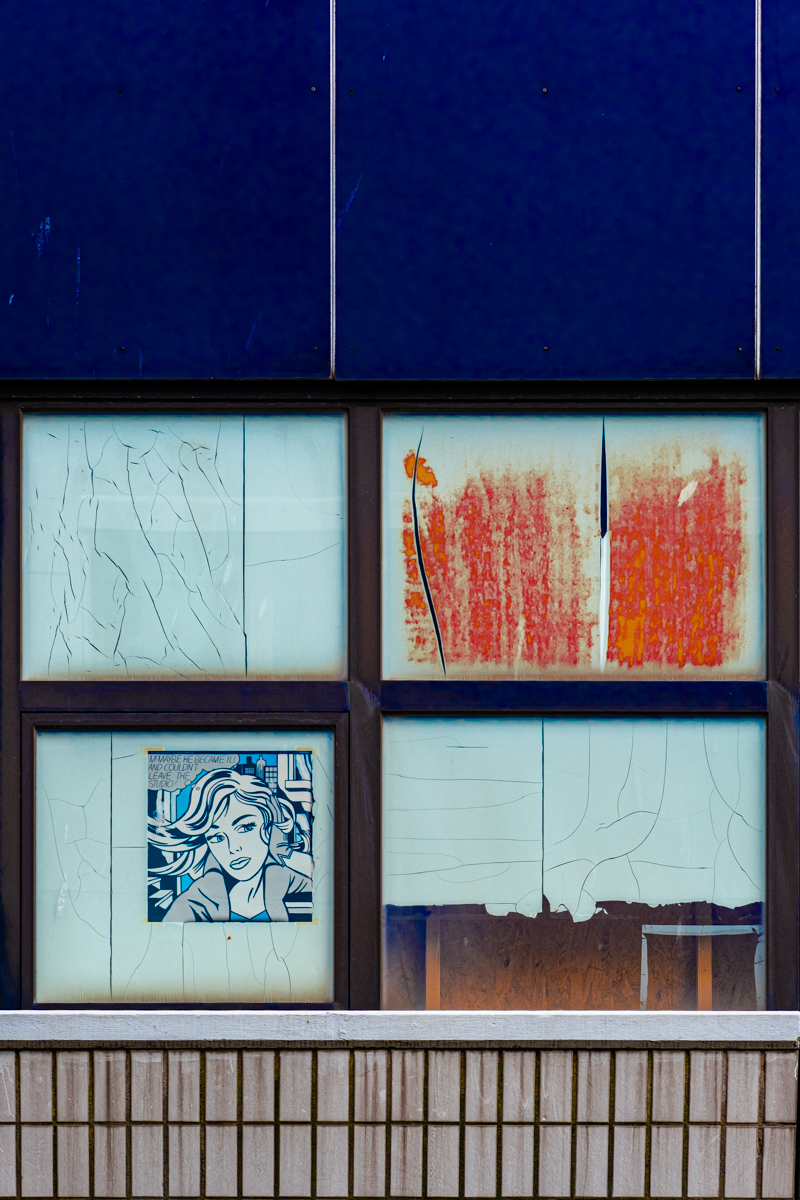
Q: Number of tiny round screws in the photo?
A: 12